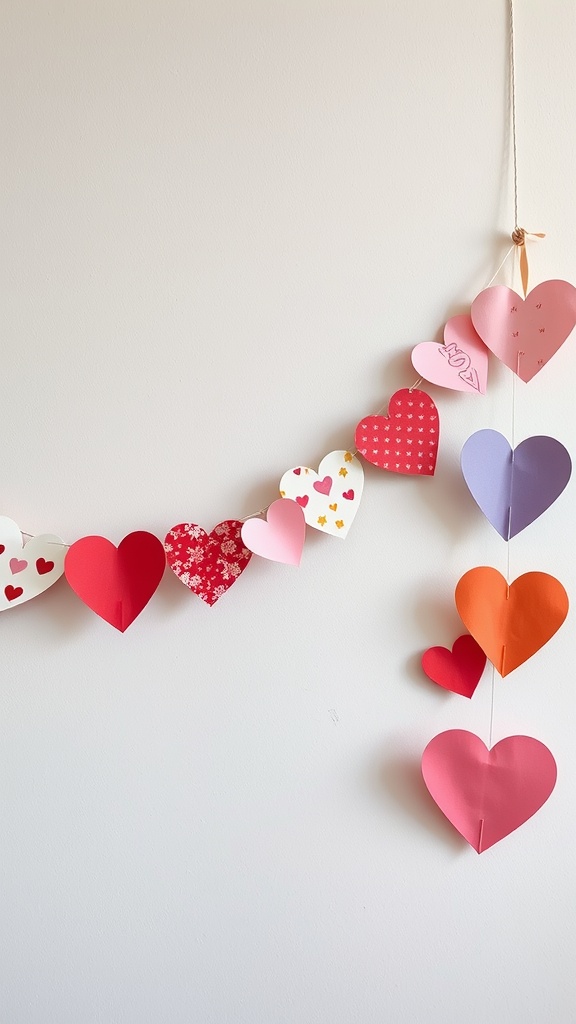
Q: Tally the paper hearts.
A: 12